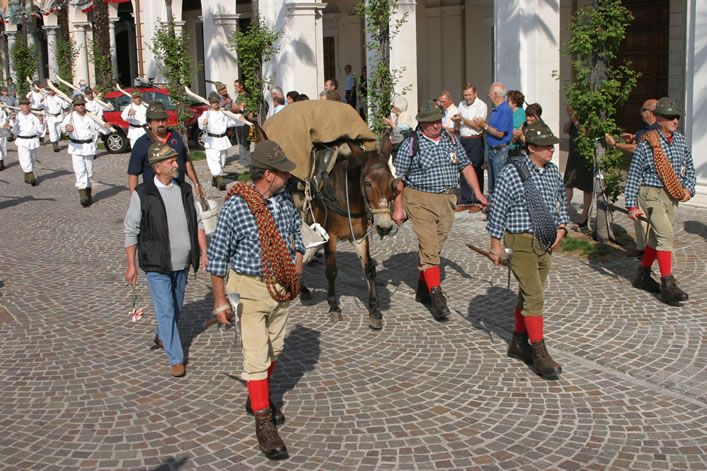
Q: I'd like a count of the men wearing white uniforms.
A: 8